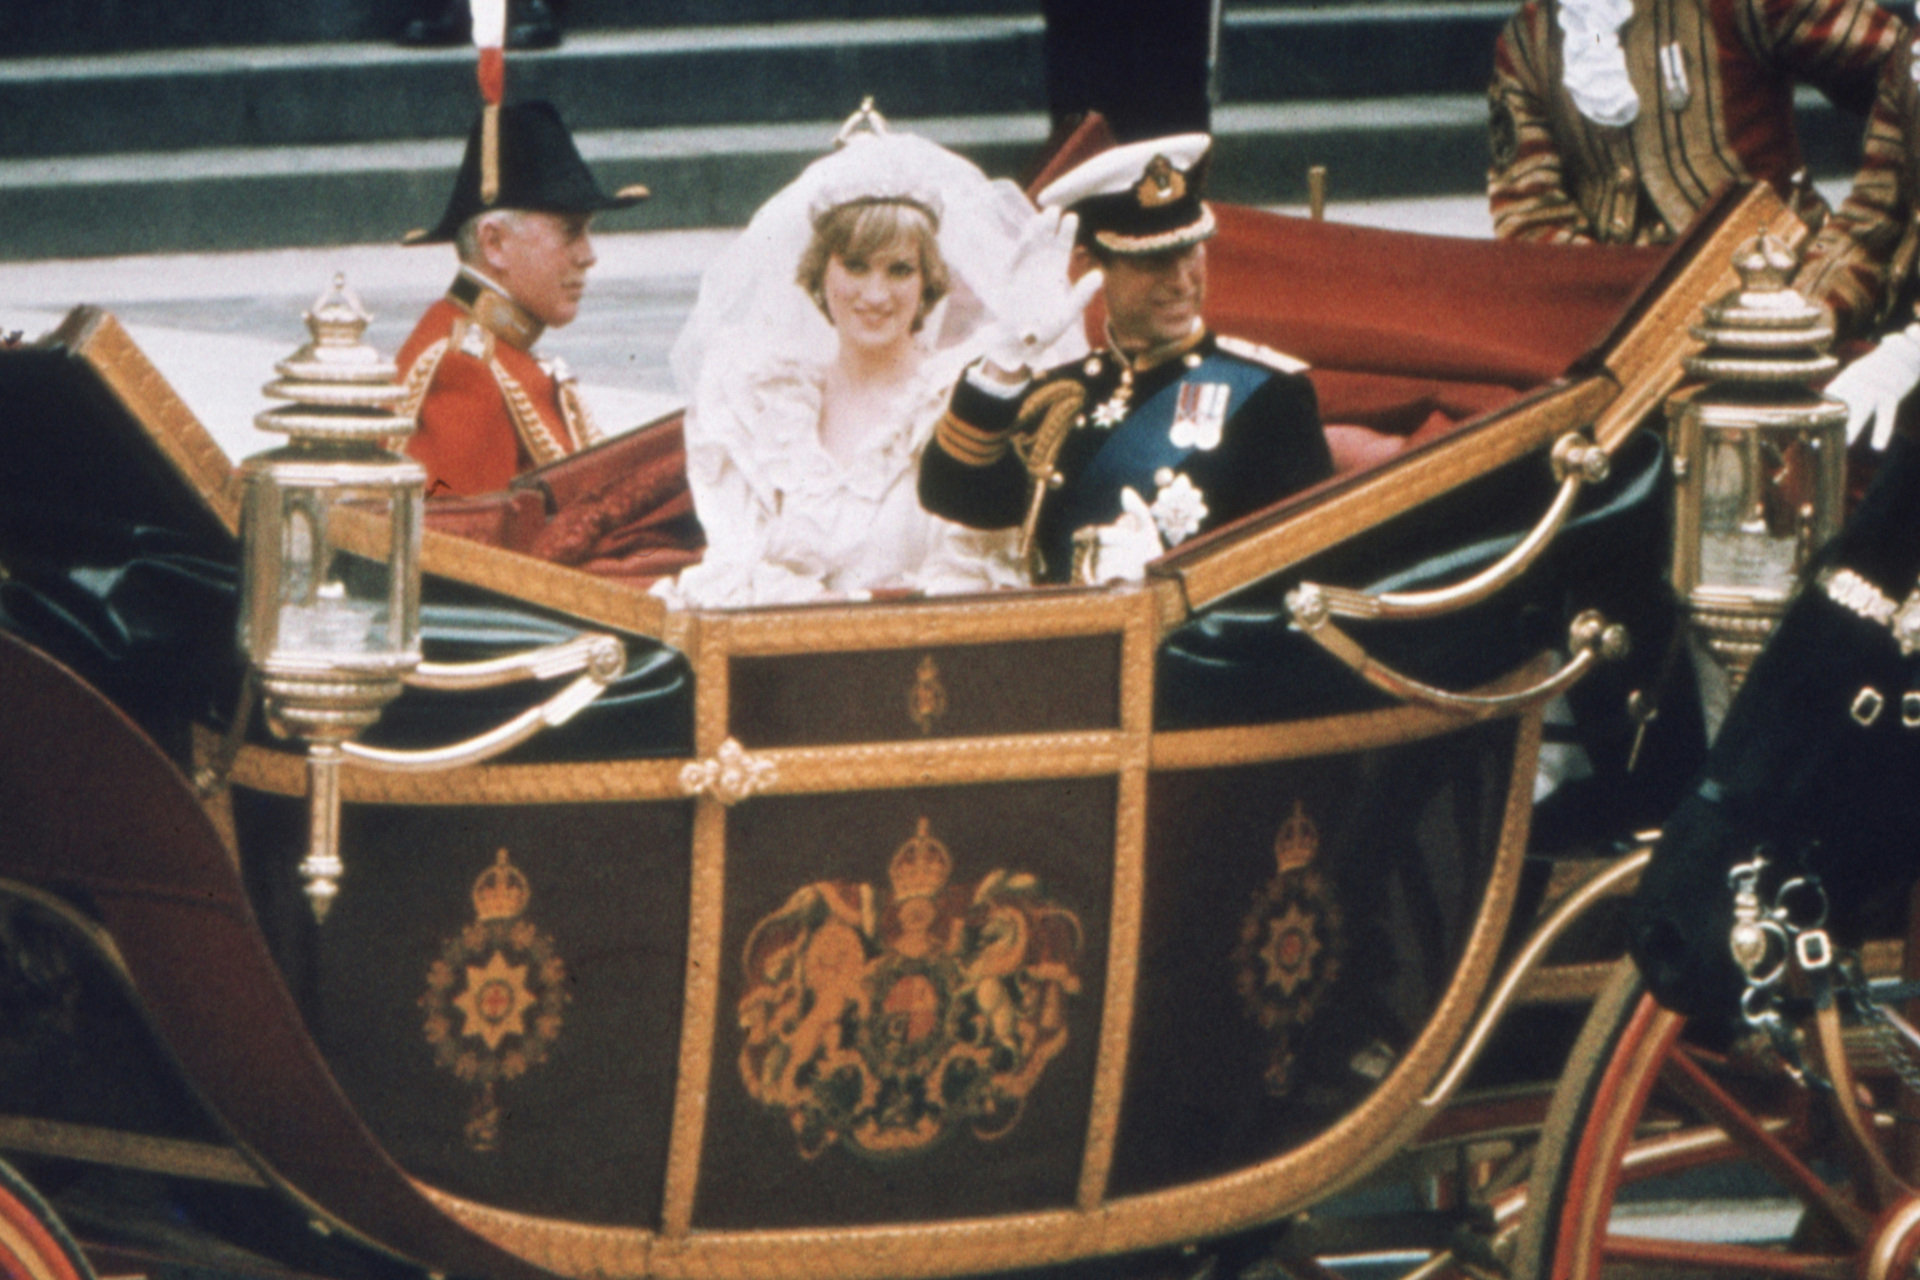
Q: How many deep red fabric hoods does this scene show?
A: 1